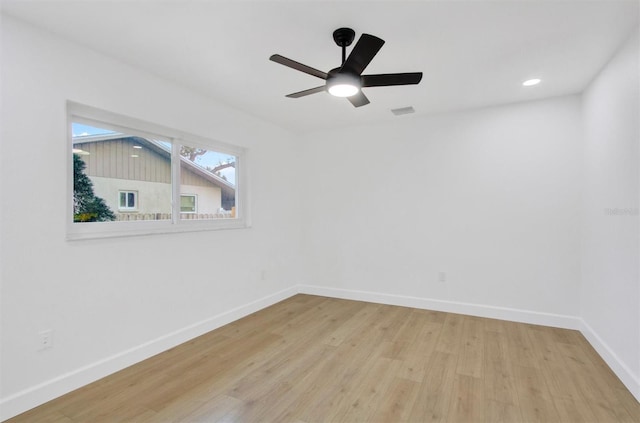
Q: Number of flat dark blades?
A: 5